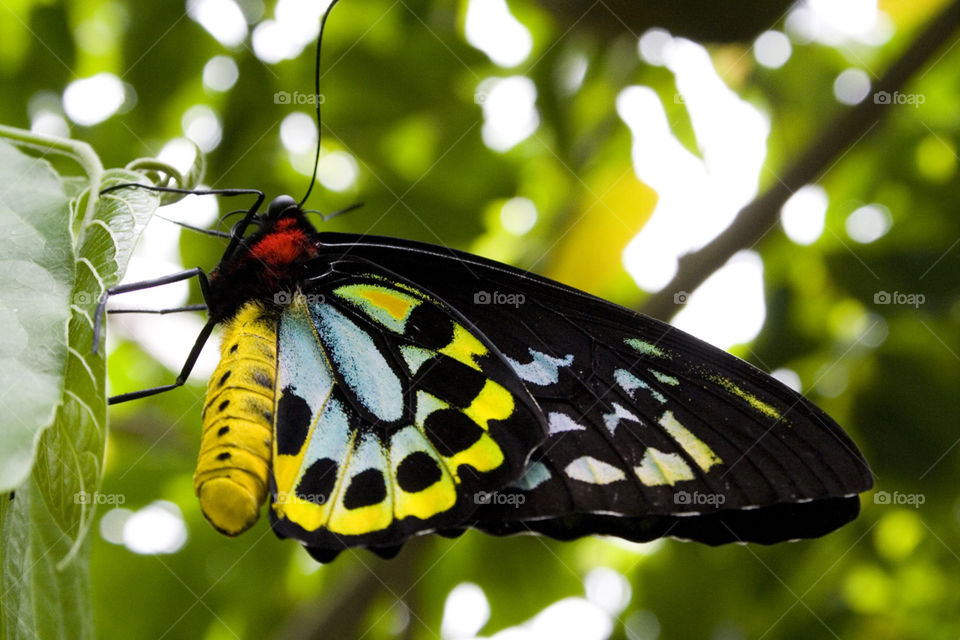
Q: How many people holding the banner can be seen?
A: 0